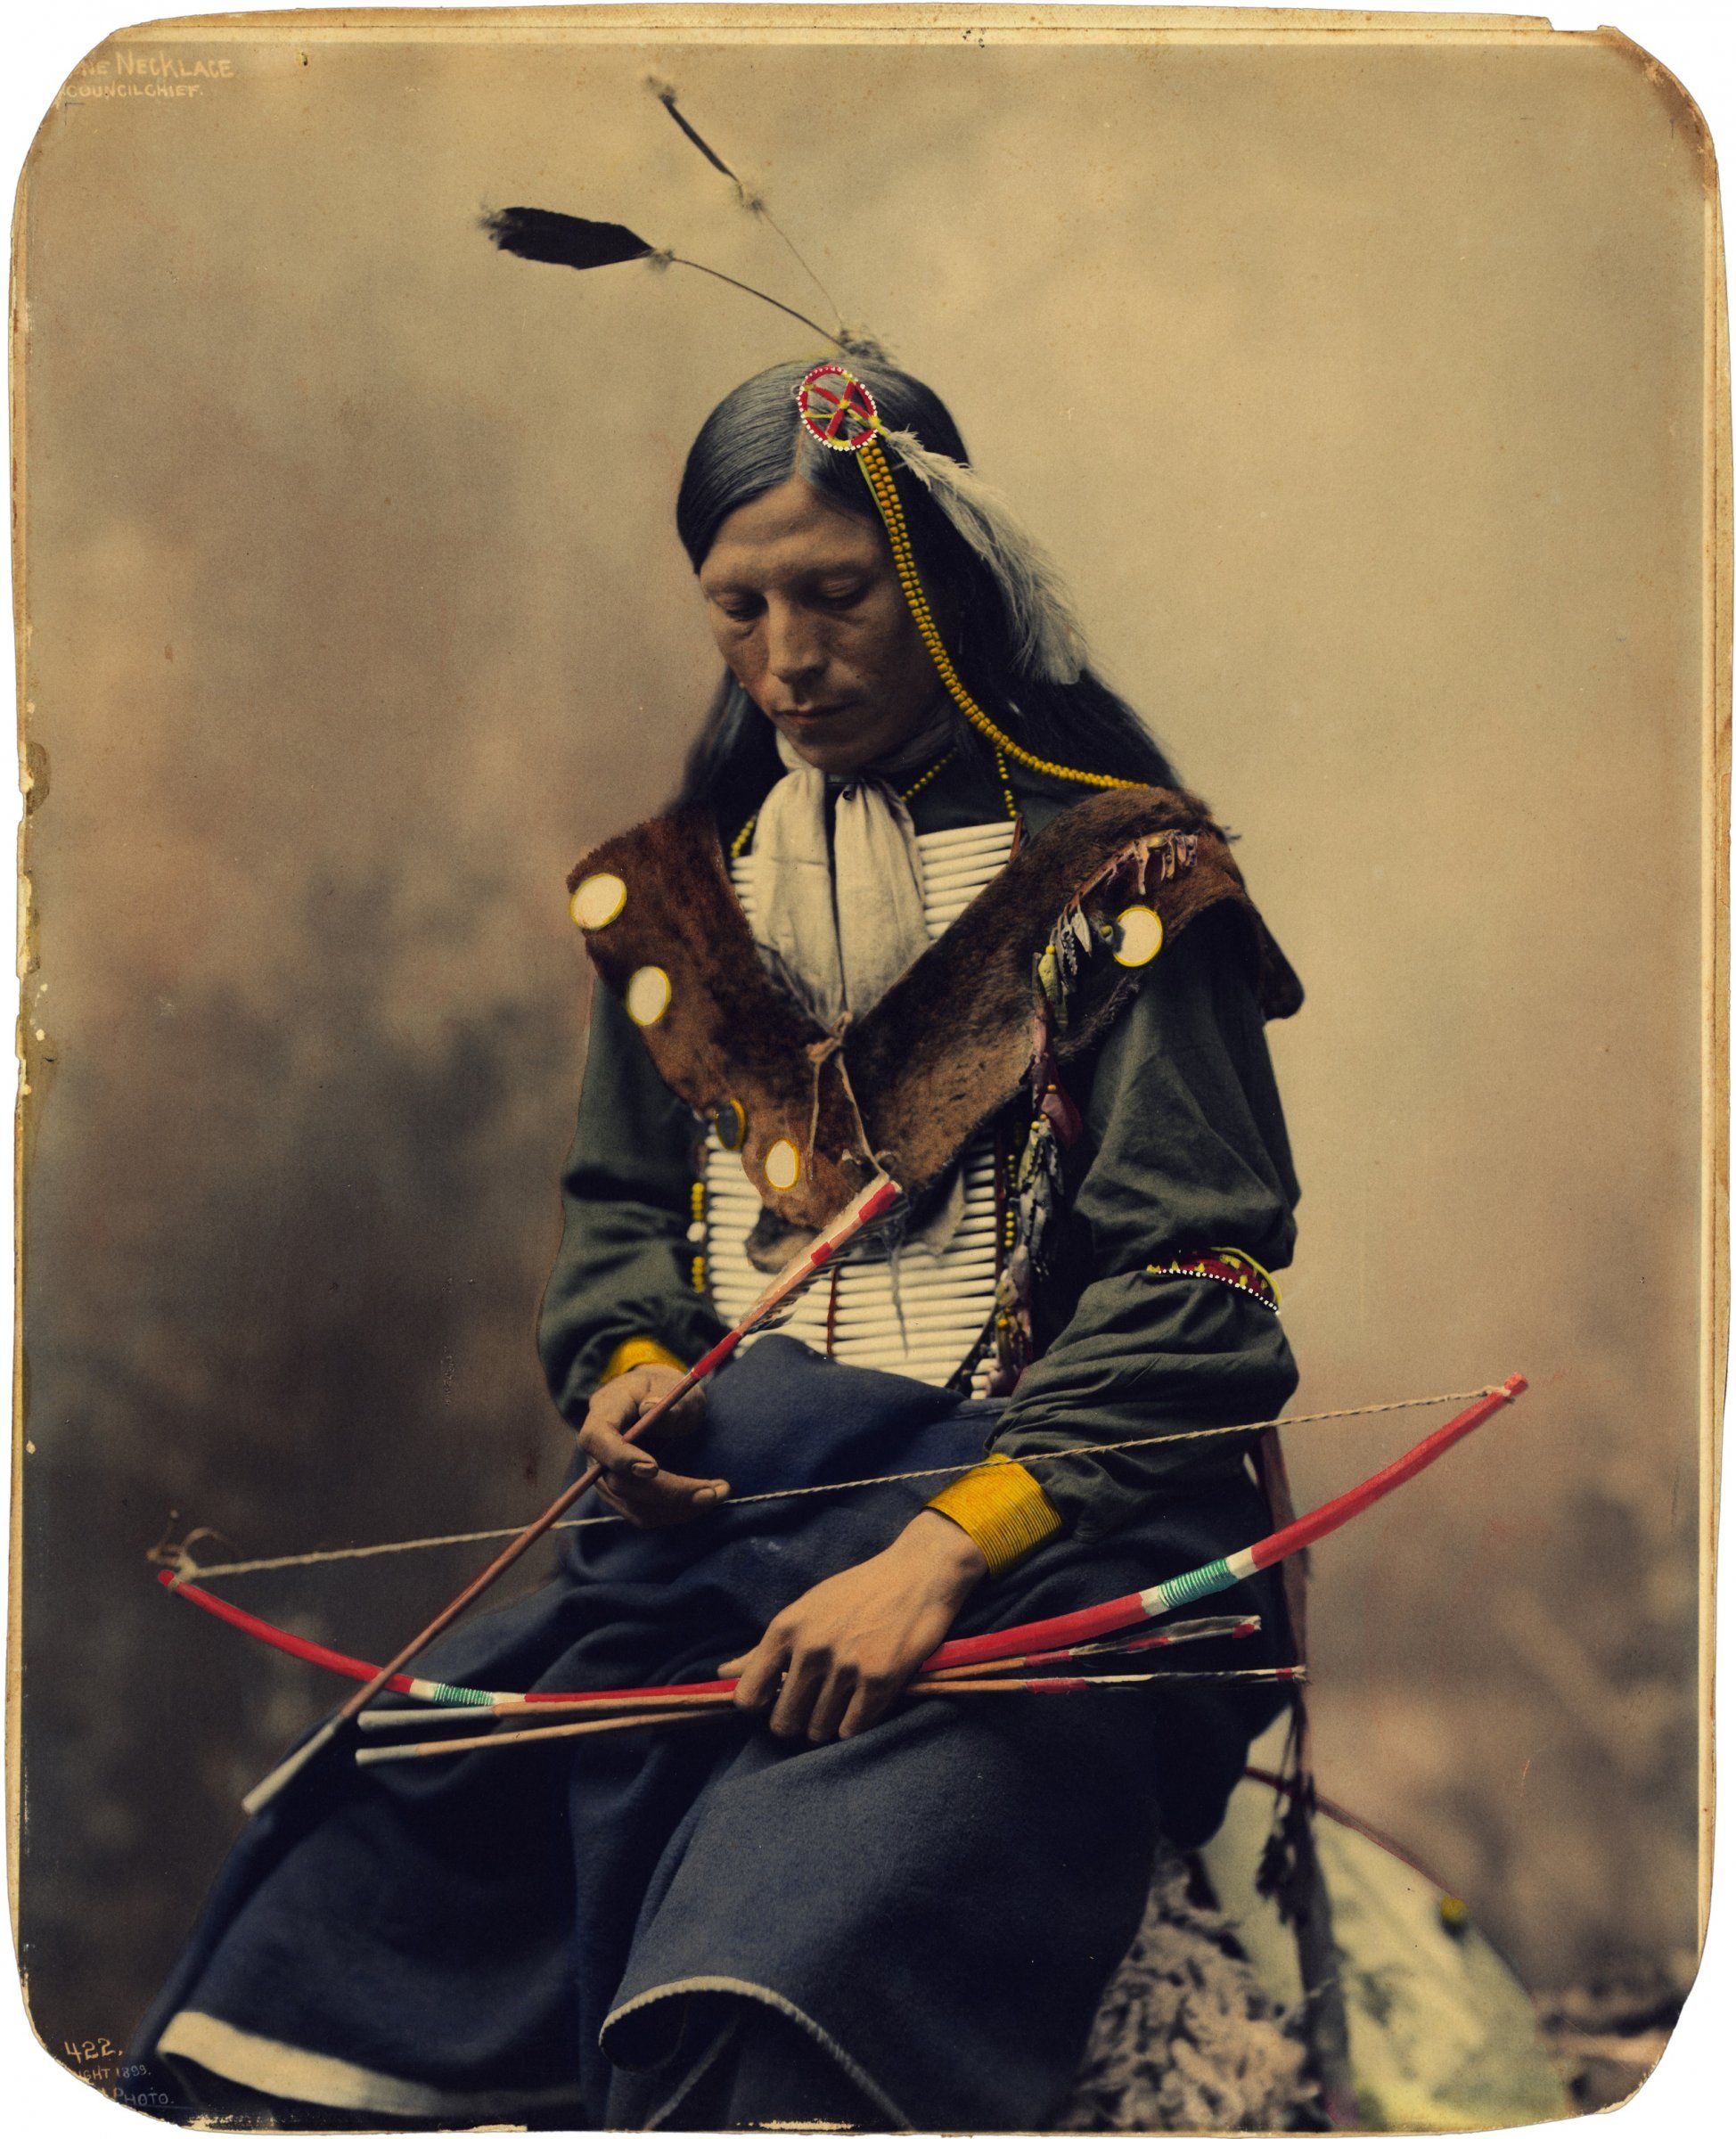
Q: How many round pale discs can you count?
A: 4